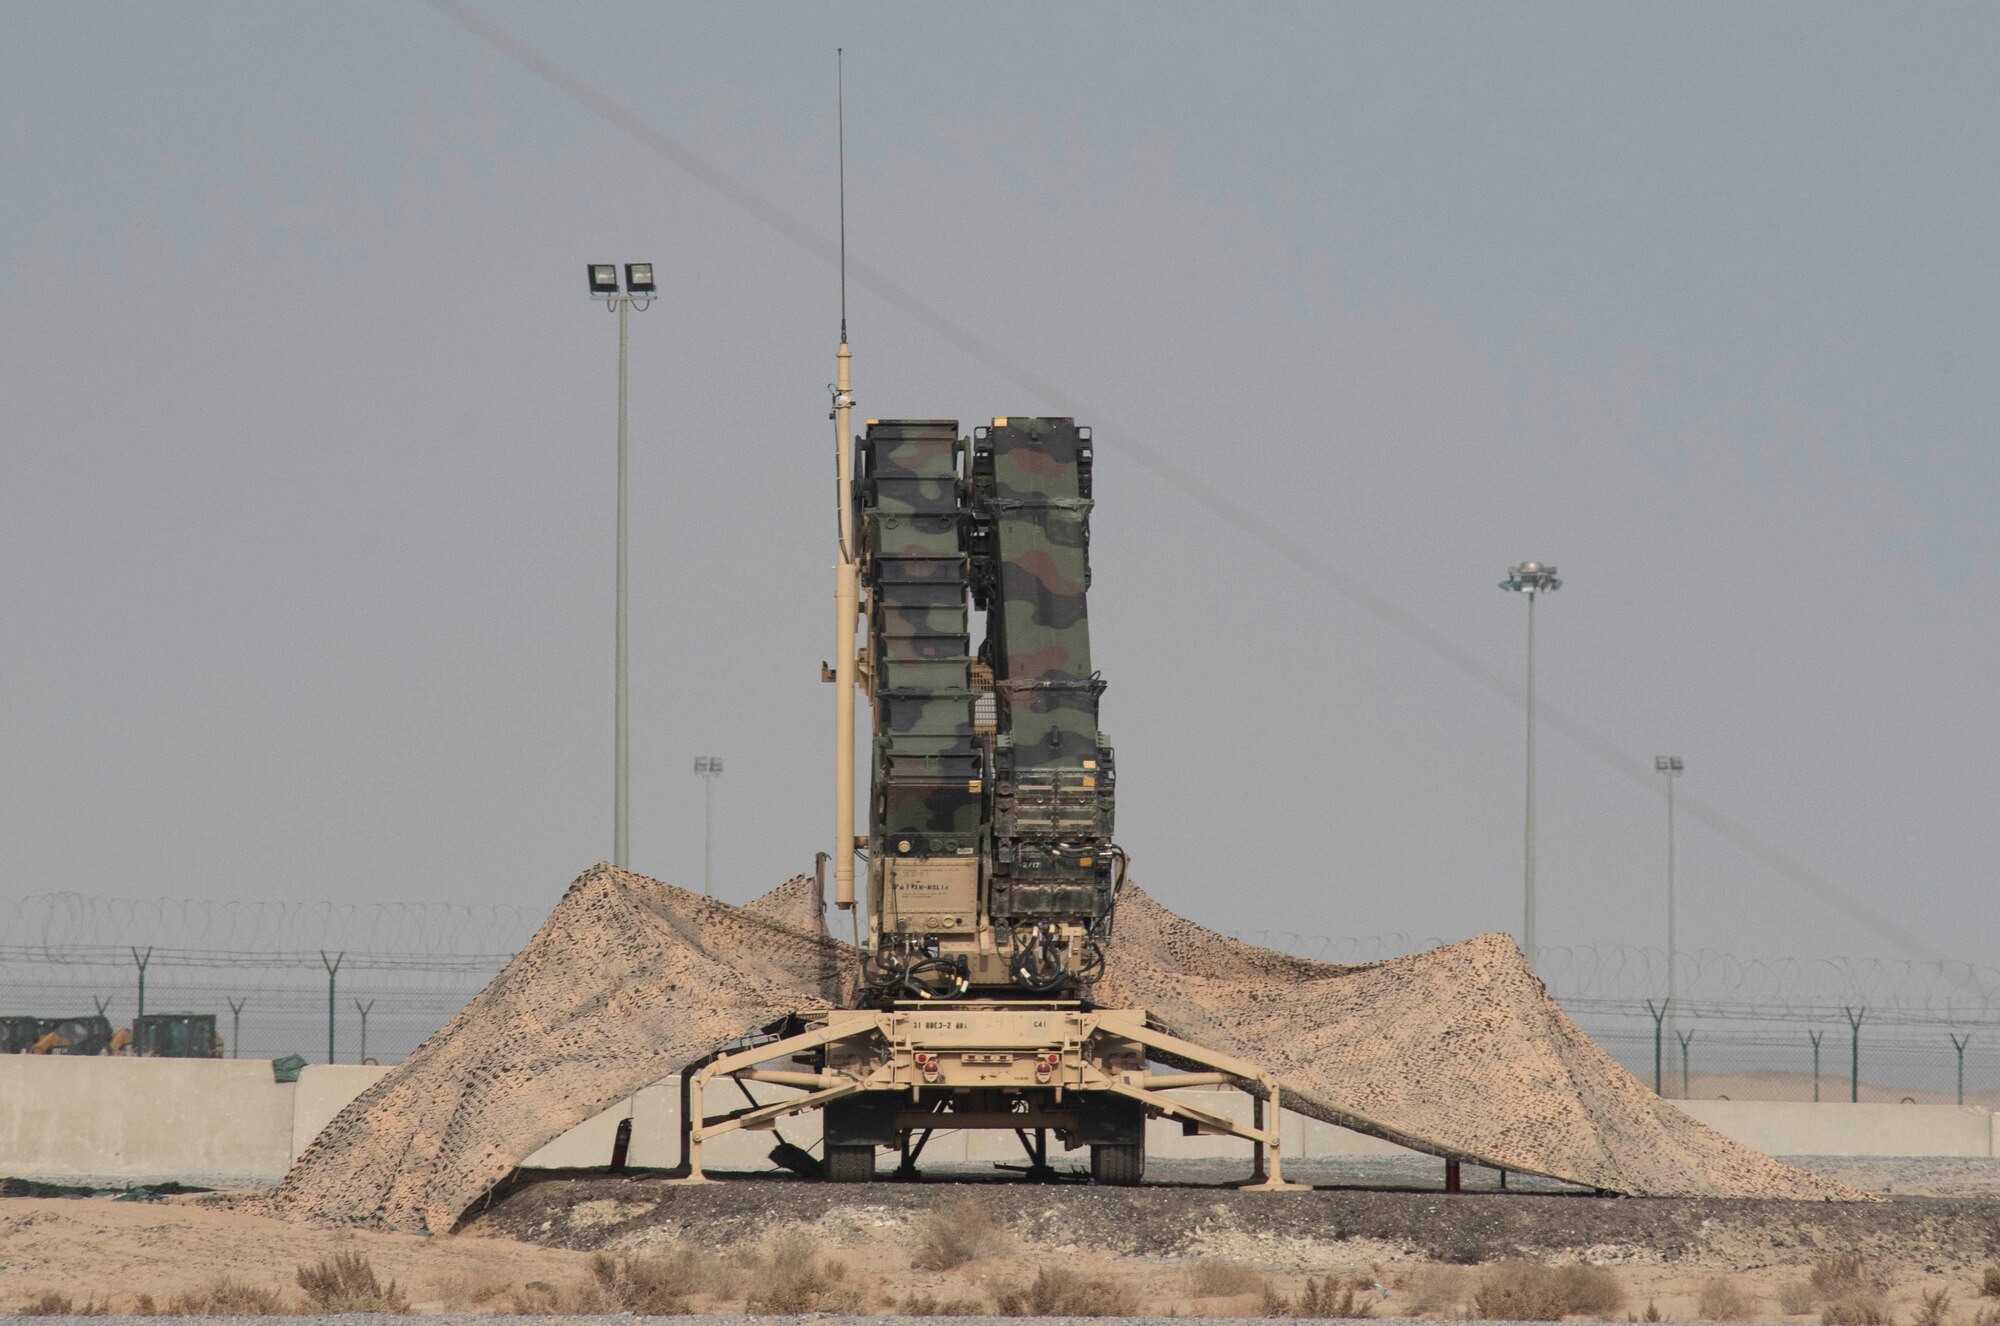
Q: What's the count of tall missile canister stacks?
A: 2